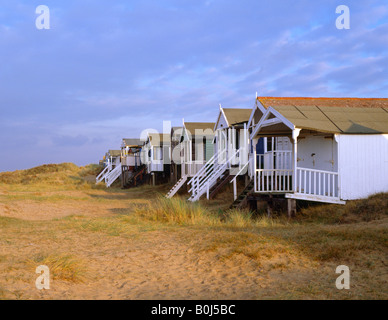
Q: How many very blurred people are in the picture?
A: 0